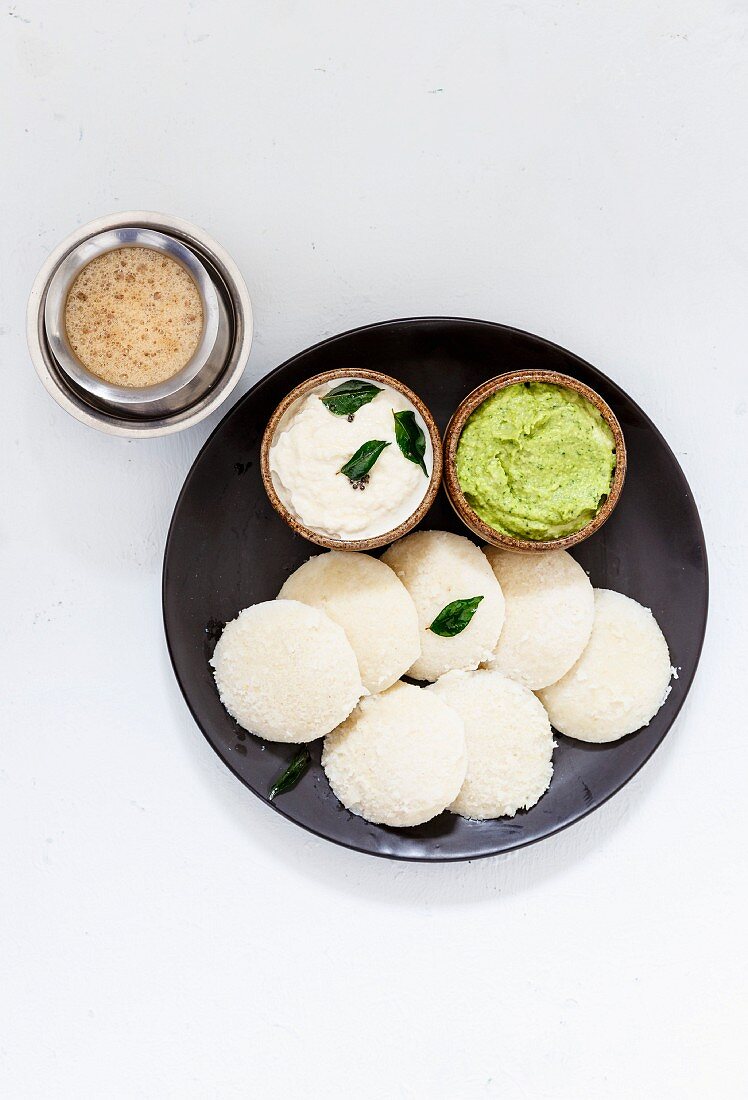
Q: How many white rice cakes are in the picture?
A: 7